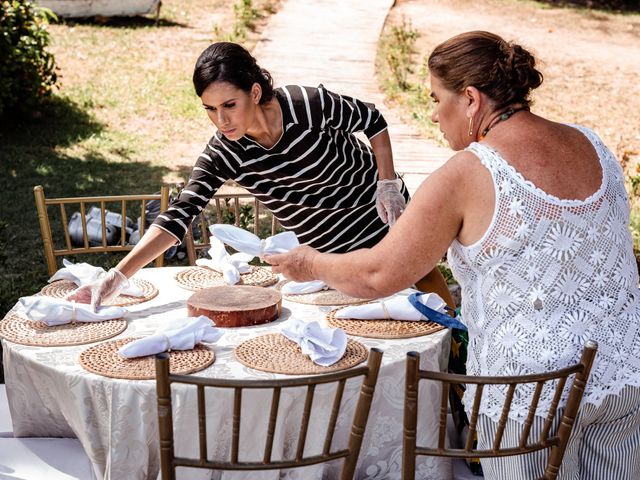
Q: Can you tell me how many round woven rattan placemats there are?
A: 7